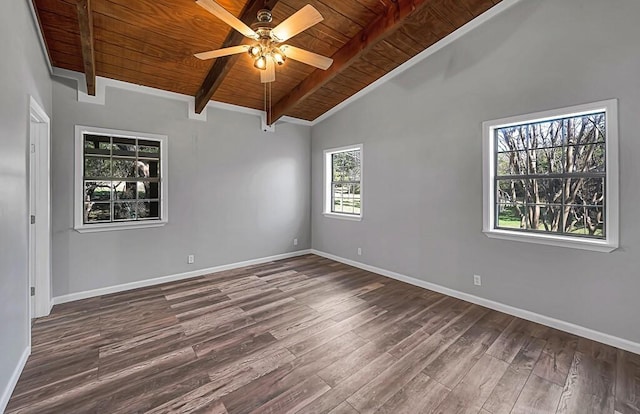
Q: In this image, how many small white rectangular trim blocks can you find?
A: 3